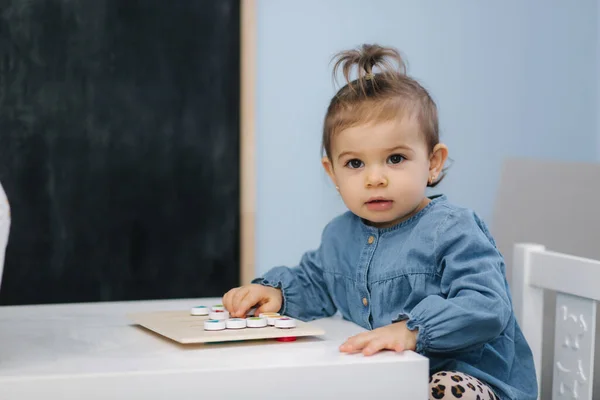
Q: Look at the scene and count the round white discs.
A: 9